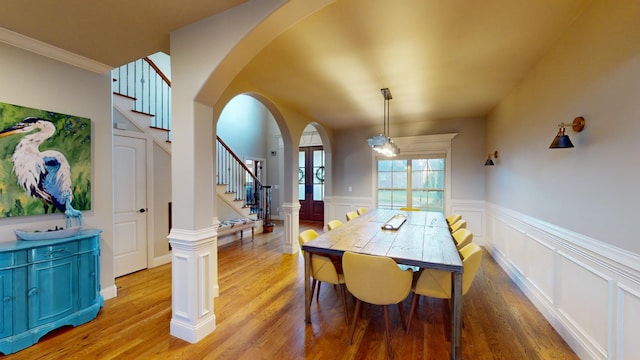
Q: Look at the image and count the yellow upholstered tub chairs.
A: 10